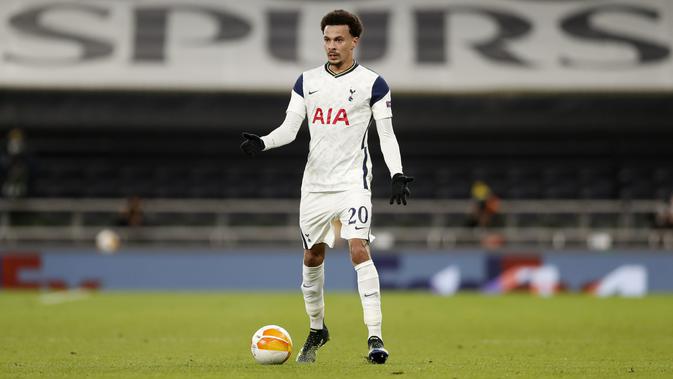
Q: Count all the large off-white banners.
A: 1